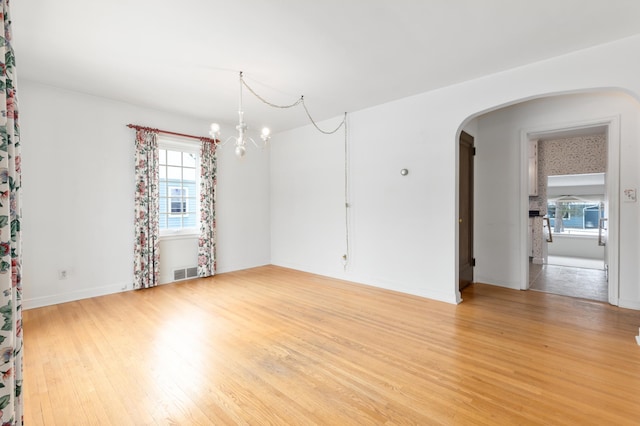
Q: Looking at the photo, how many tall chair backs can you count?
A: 0